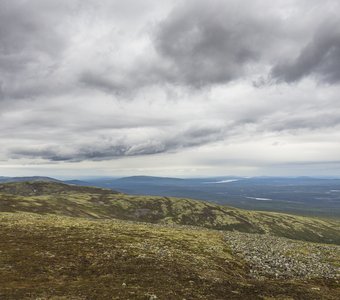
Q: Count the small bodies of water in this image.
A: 2